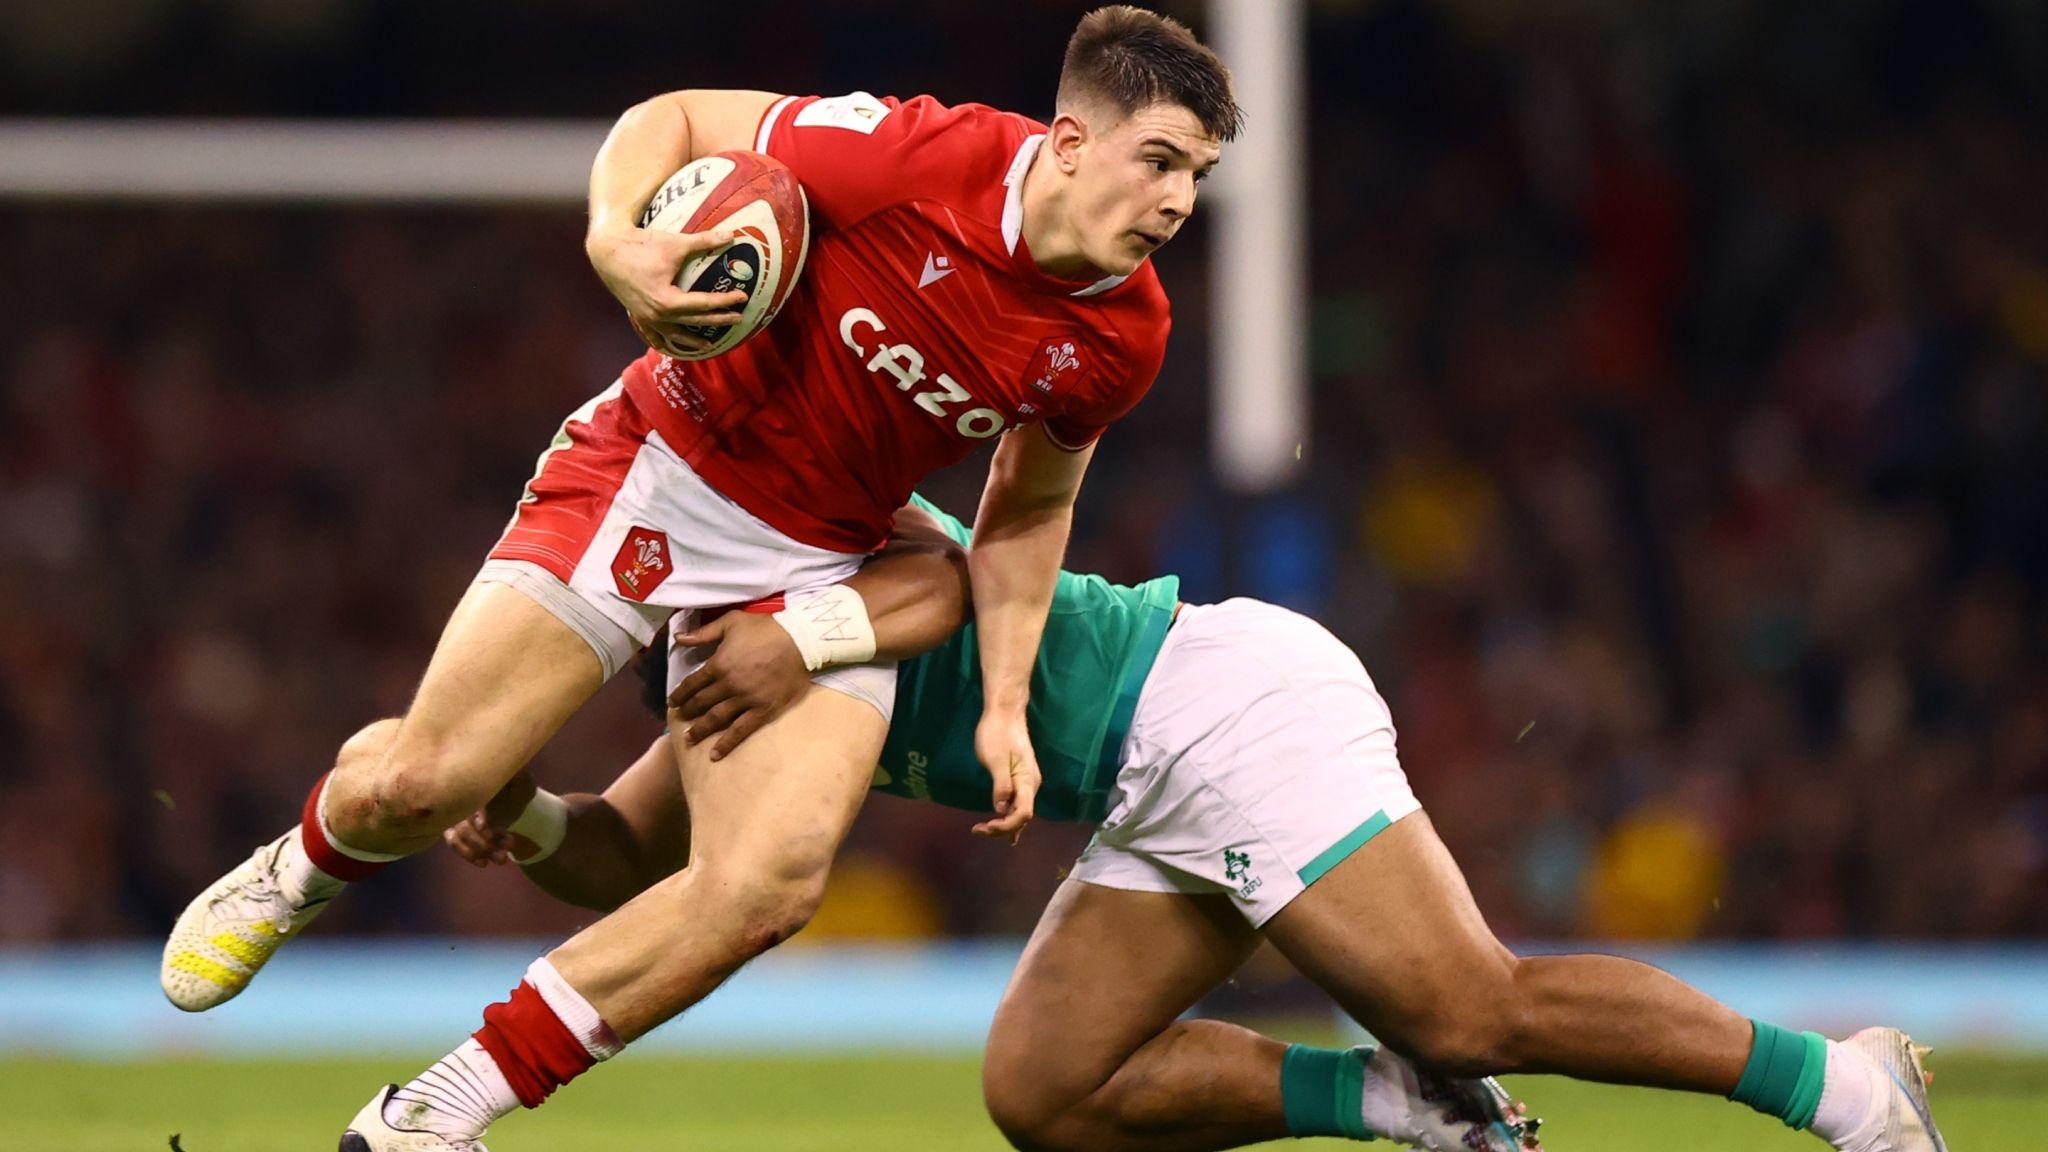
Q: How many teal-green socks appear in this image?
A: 2